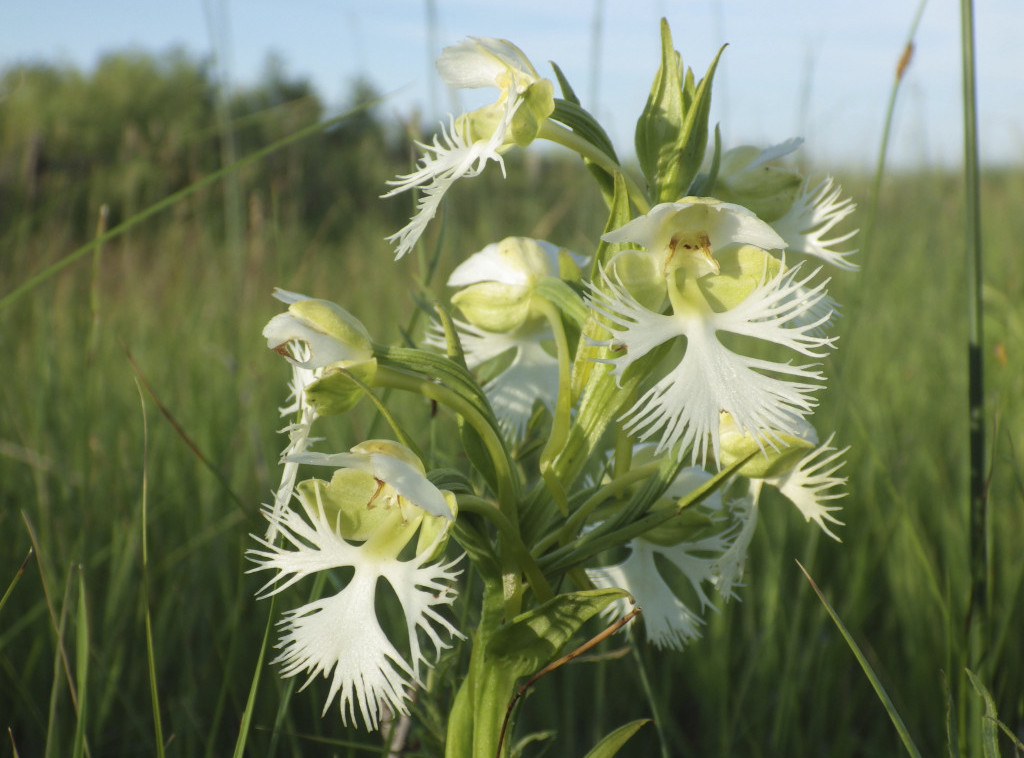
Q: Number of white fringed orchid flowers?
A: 8